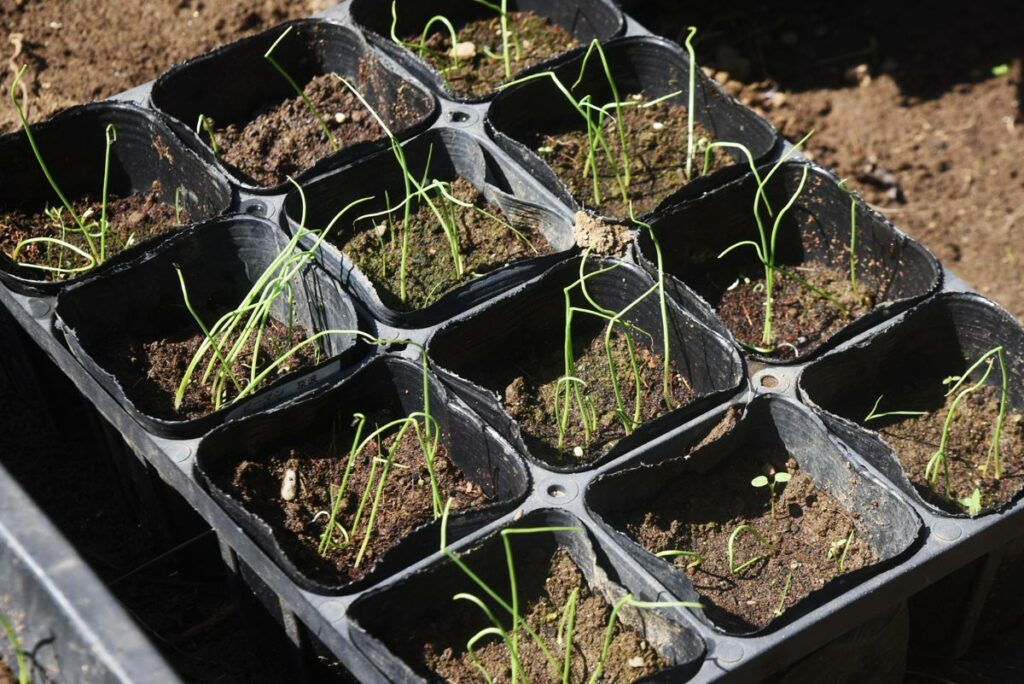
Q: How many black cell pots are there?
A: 12